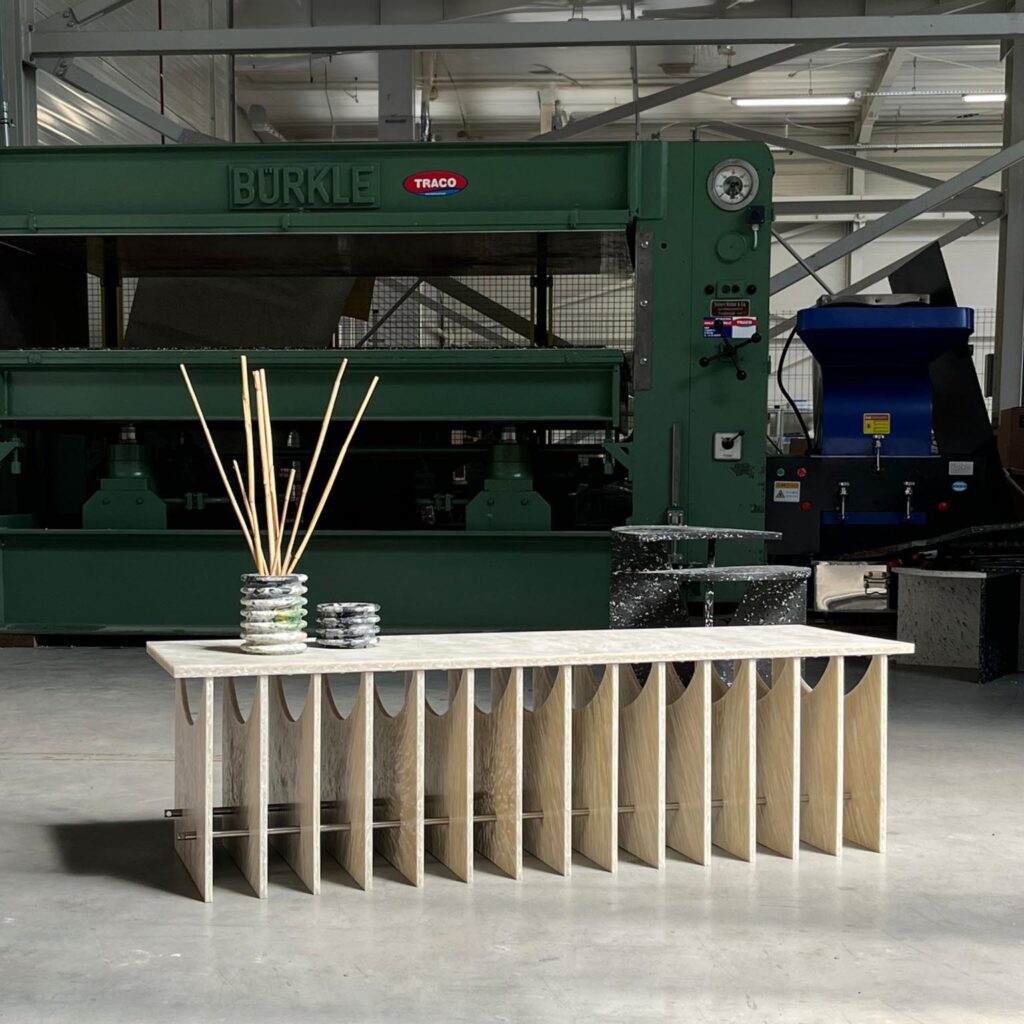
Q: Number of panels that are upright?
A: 15